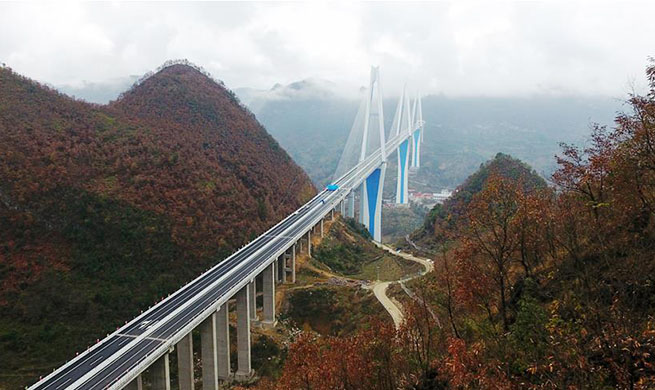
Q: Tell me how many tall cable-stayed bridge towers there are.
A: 3